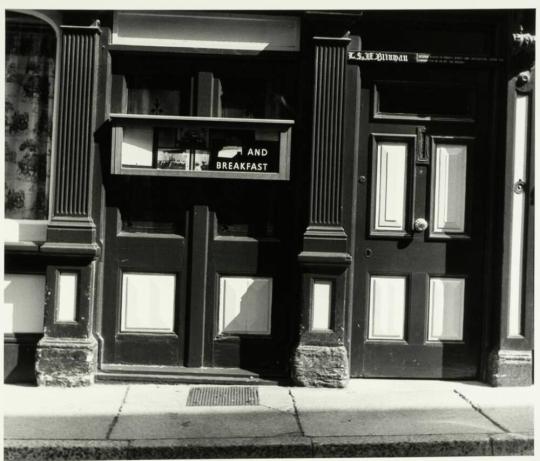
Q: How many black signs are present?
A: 2